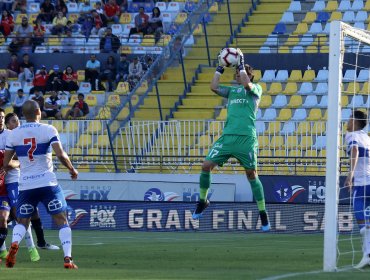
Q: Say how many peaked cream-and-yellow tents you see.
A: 0